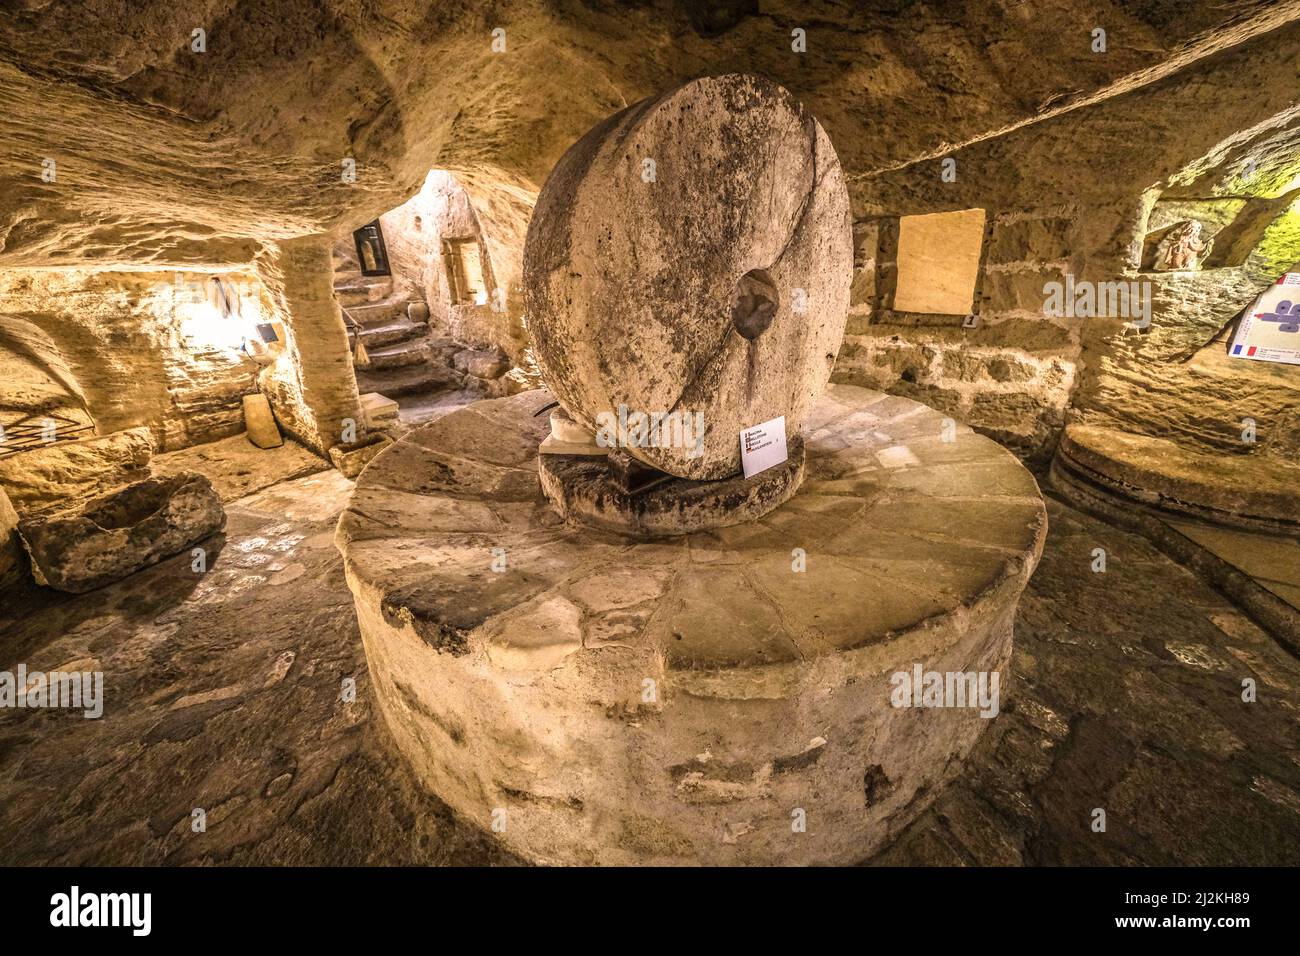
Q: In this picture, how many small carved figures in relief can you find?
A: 1